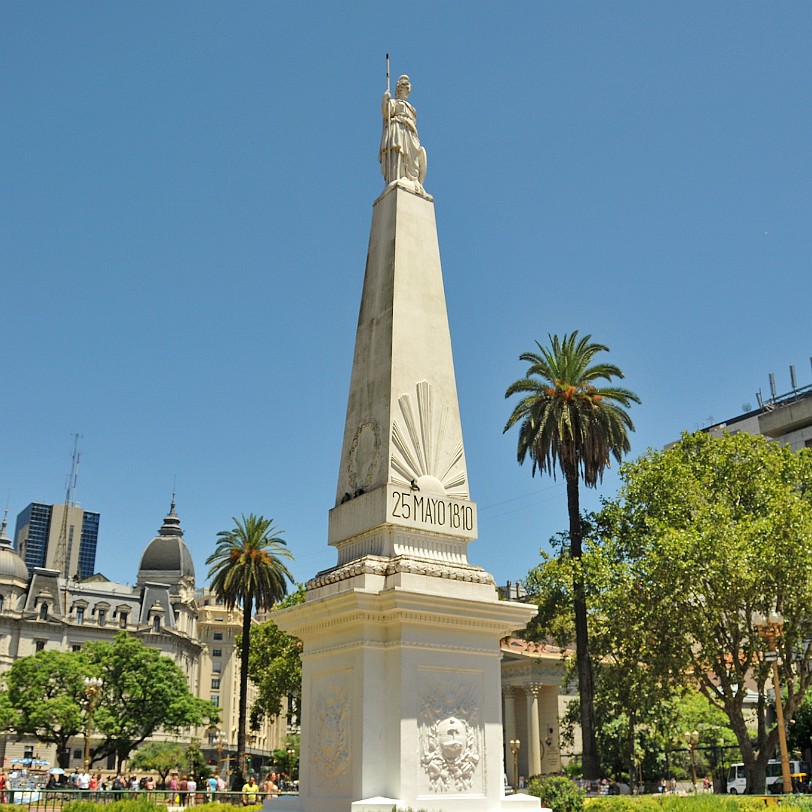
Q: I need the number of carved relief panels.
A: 2